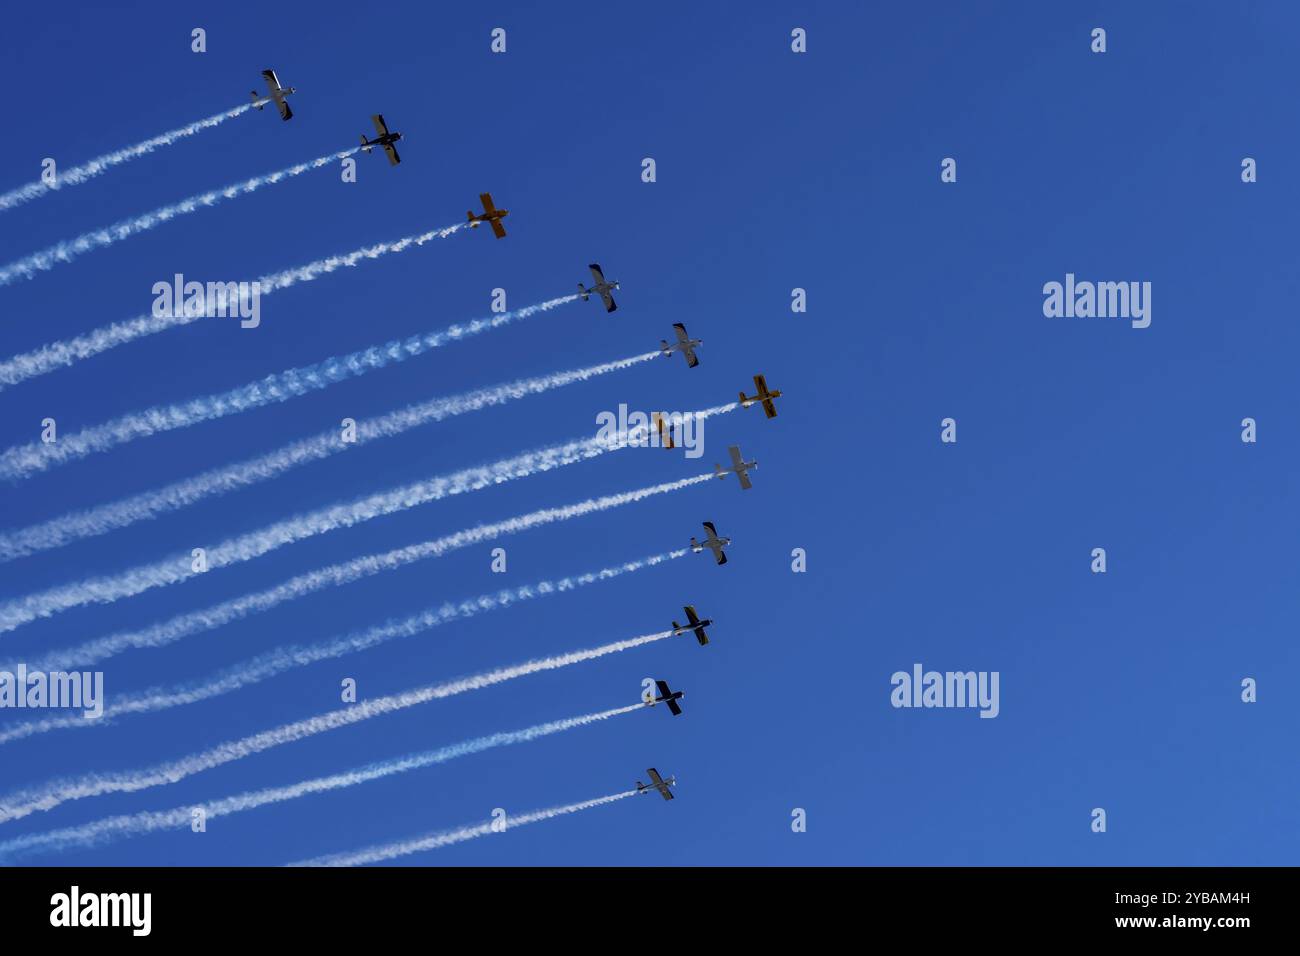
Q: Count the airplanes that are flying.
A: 12